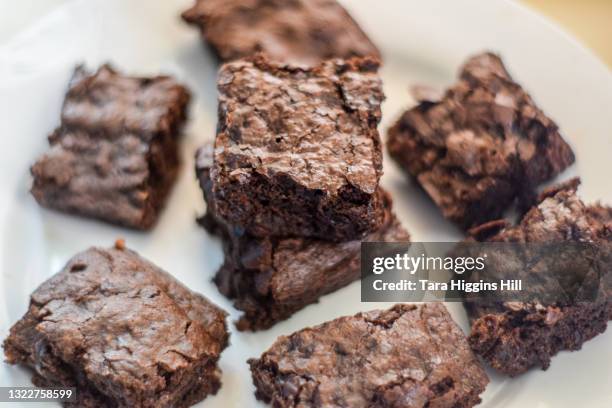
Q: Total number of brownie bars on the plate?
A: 8